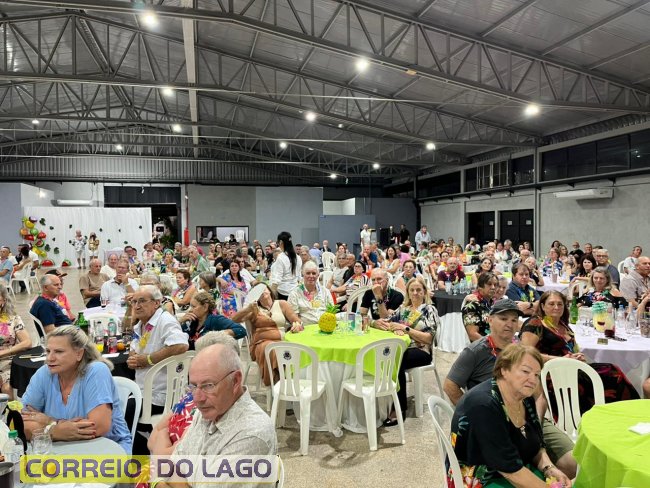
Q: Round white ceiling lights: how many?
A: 12